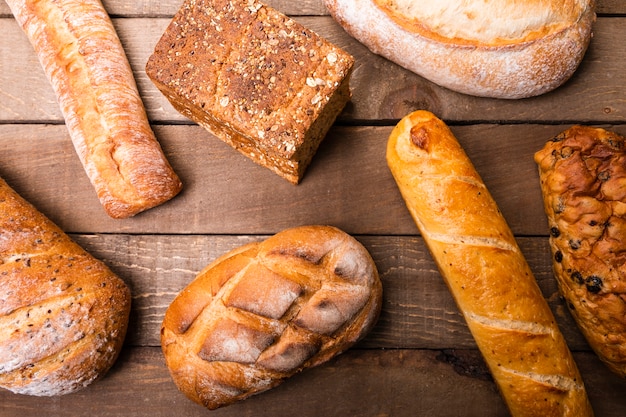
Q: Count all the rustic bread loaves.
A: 7